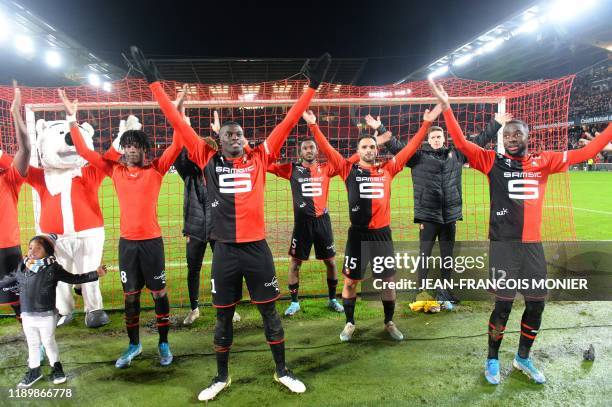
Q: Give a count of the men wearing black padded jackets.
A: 2